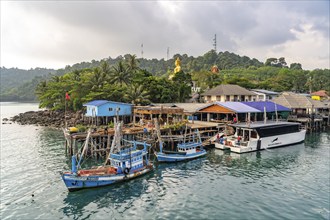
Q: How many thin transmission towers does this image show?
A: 3